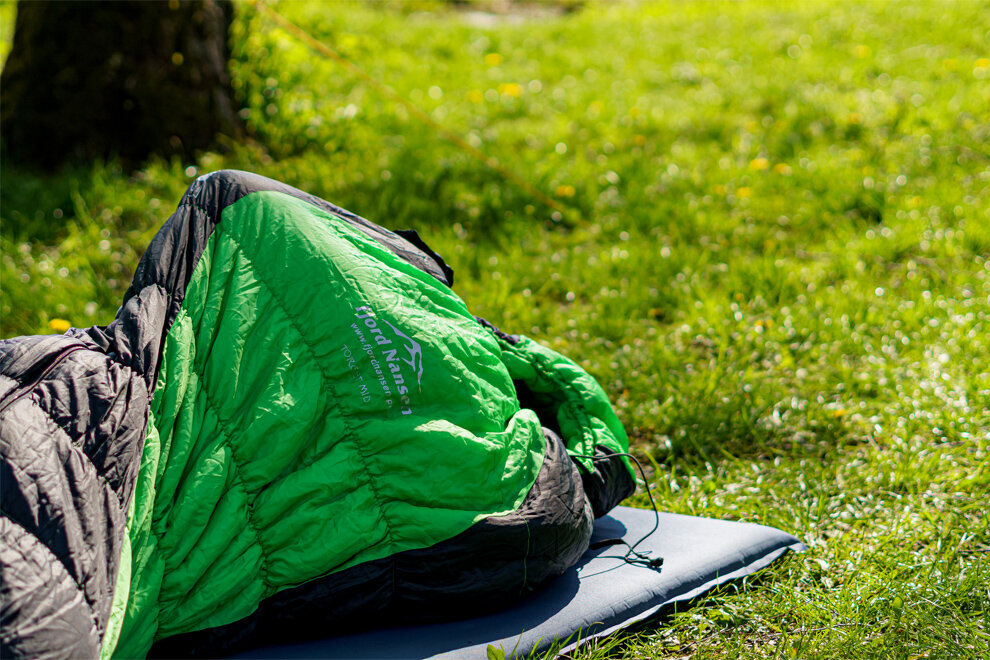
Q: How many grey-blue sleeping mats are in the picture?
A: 1